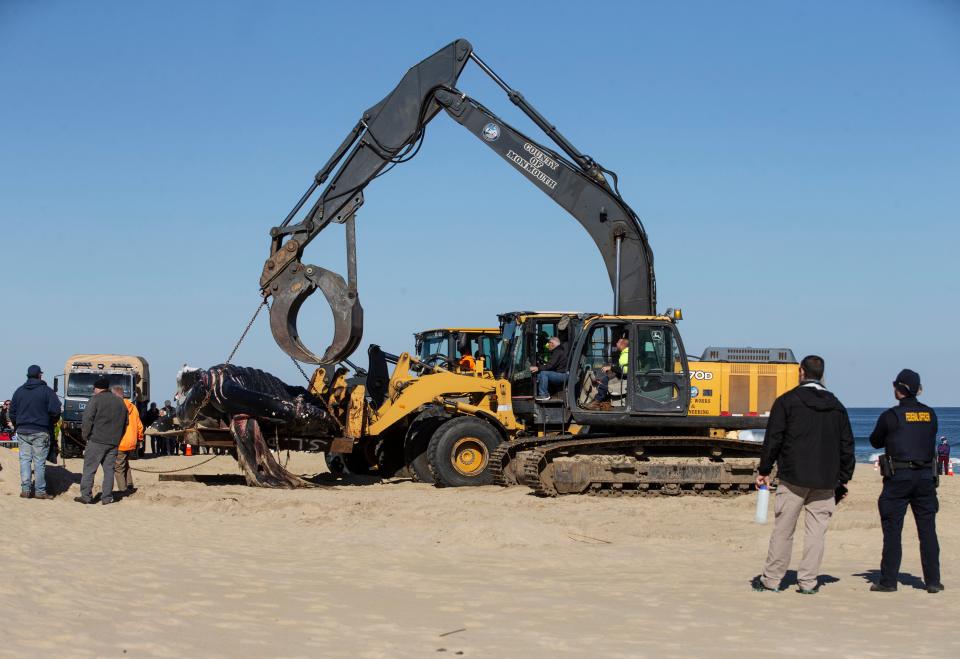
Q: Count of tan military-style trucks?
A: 1